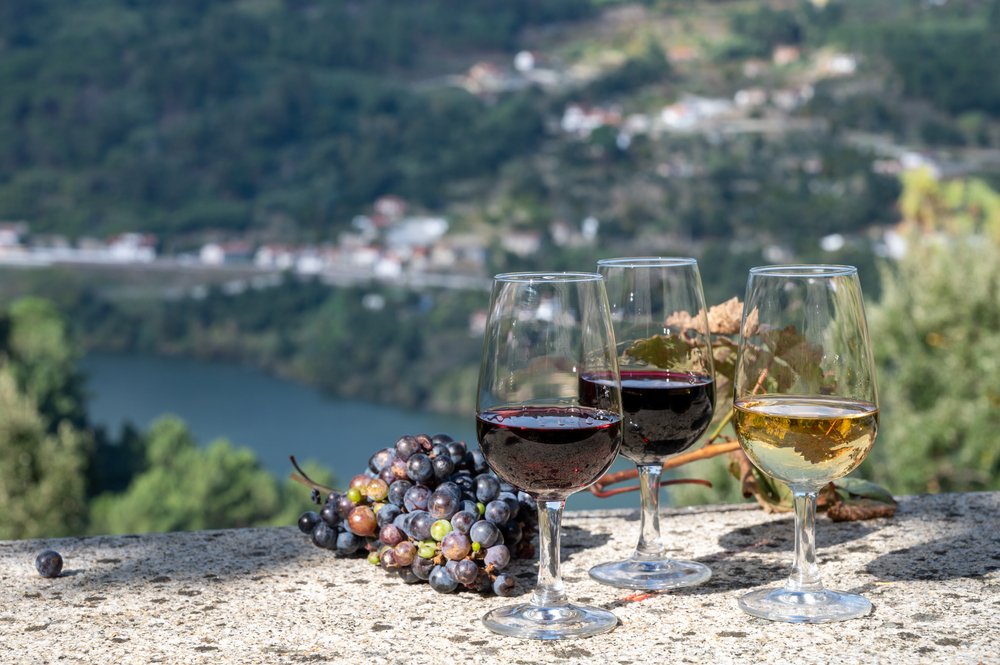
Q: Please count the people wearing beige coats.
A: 0